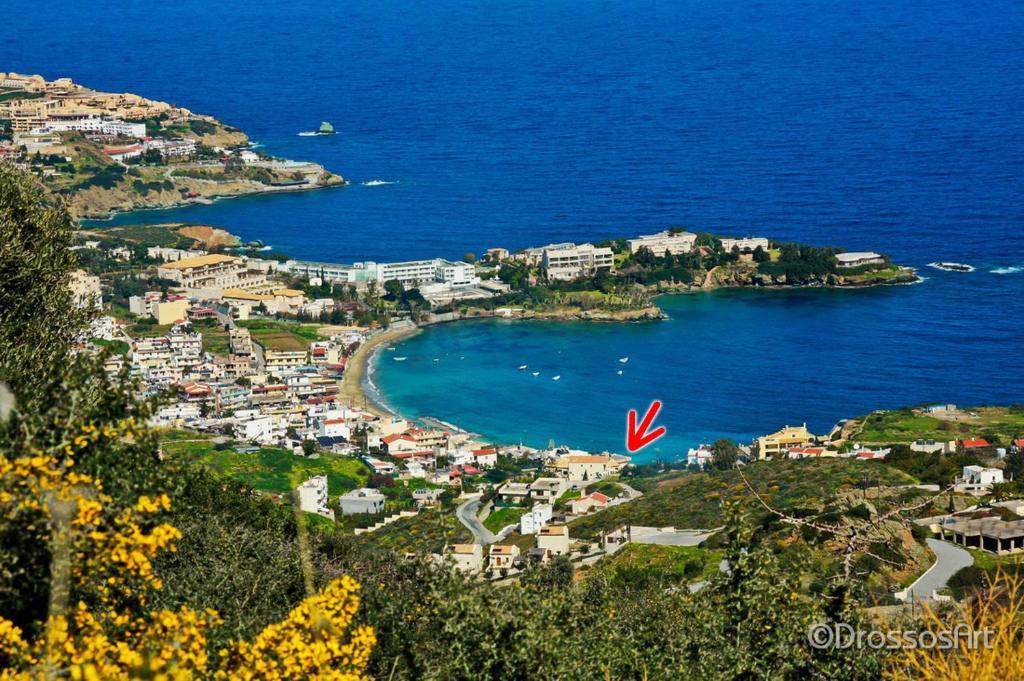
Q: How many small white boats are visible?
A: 9